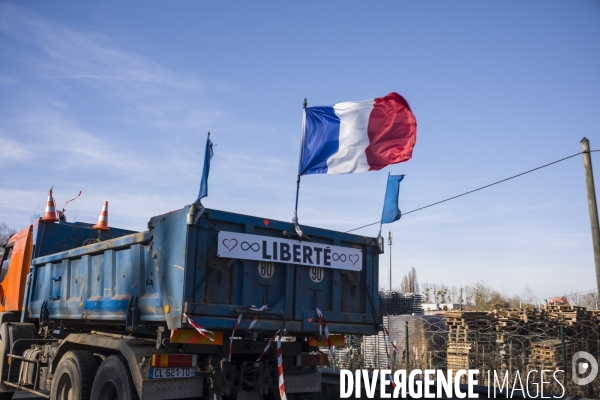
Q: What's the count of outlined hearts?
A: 2